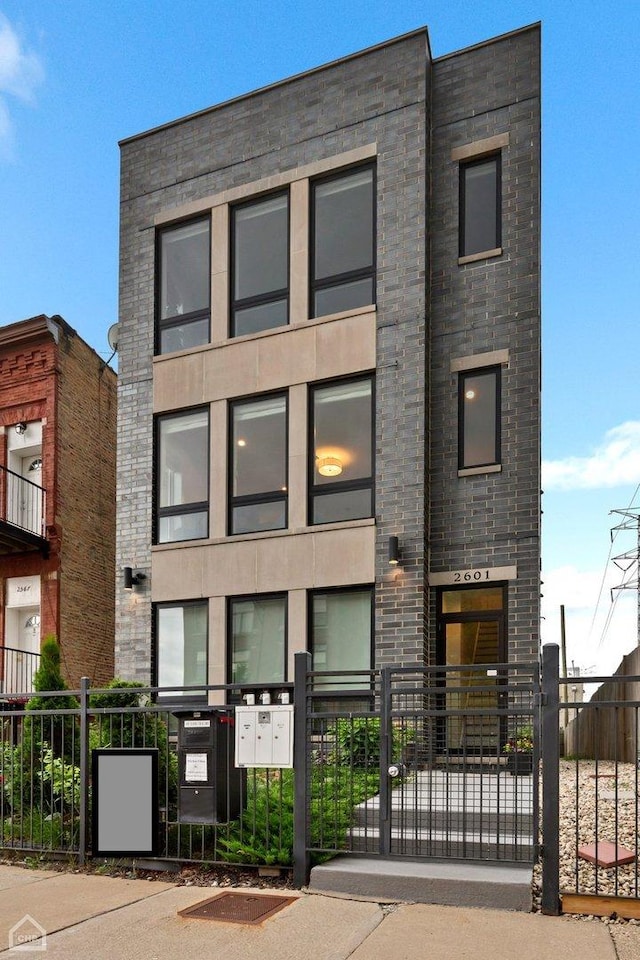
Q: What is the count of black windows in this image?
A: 11